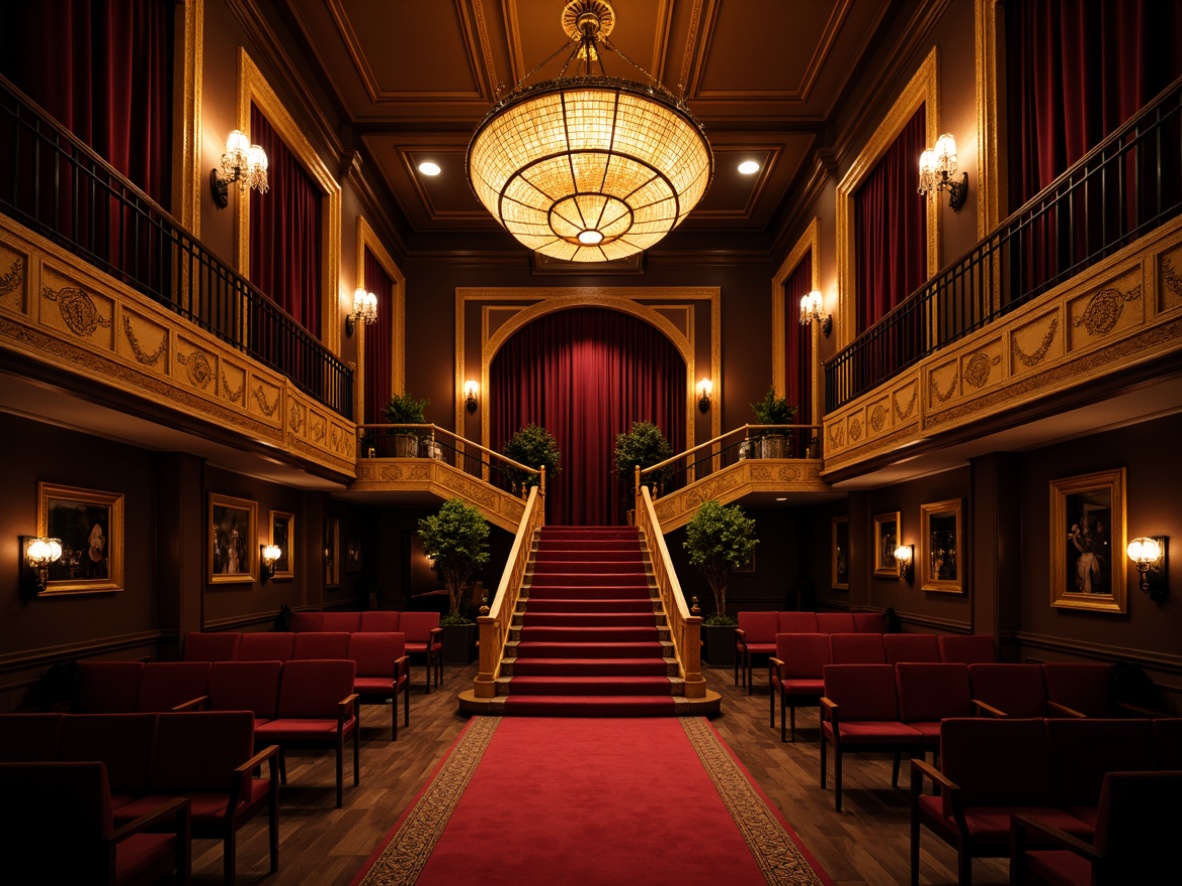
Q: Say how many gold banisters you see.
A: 4